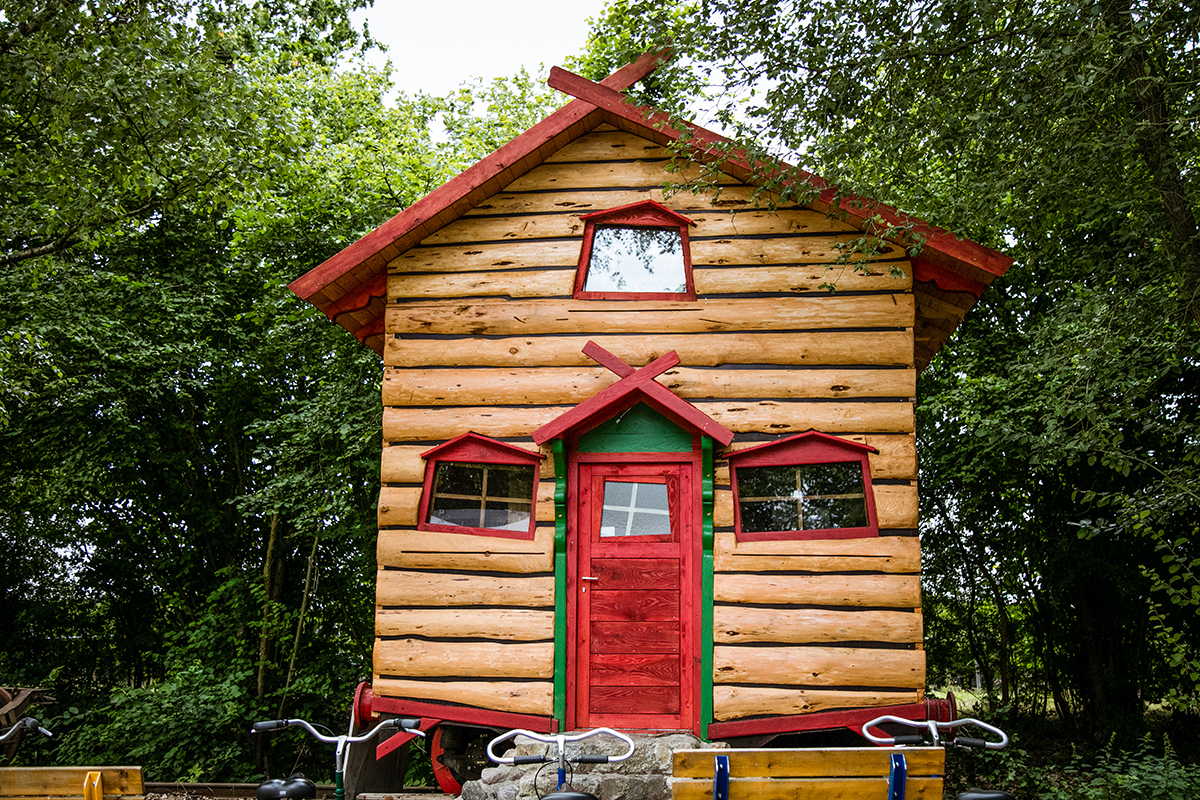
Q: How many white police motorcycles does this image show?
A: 0